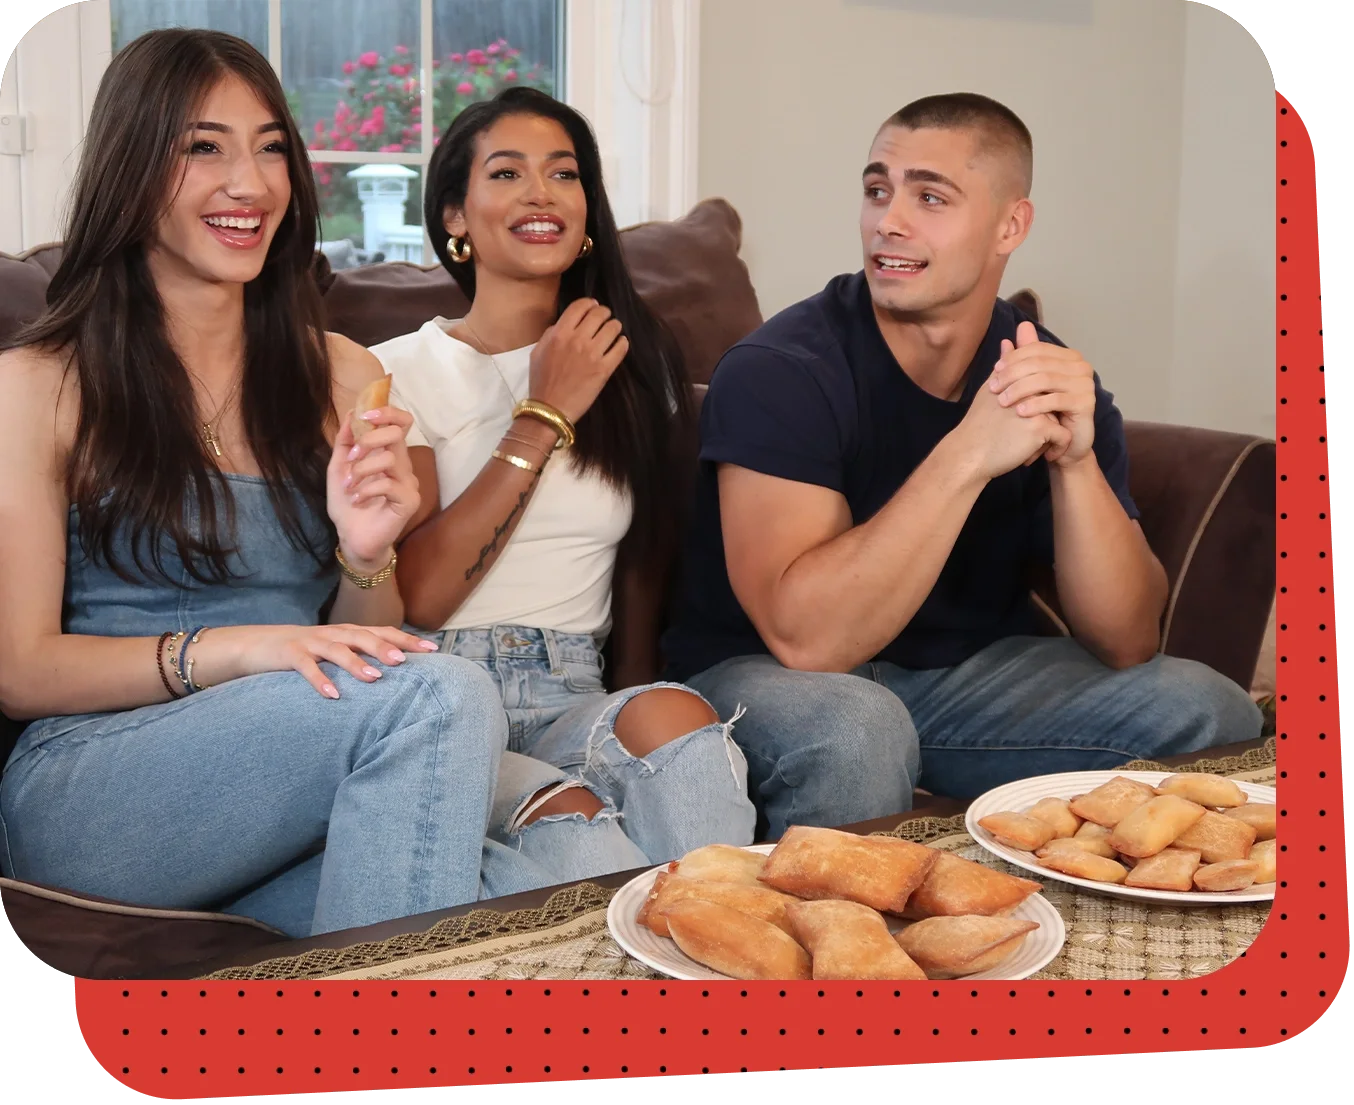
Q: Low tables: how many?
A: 1